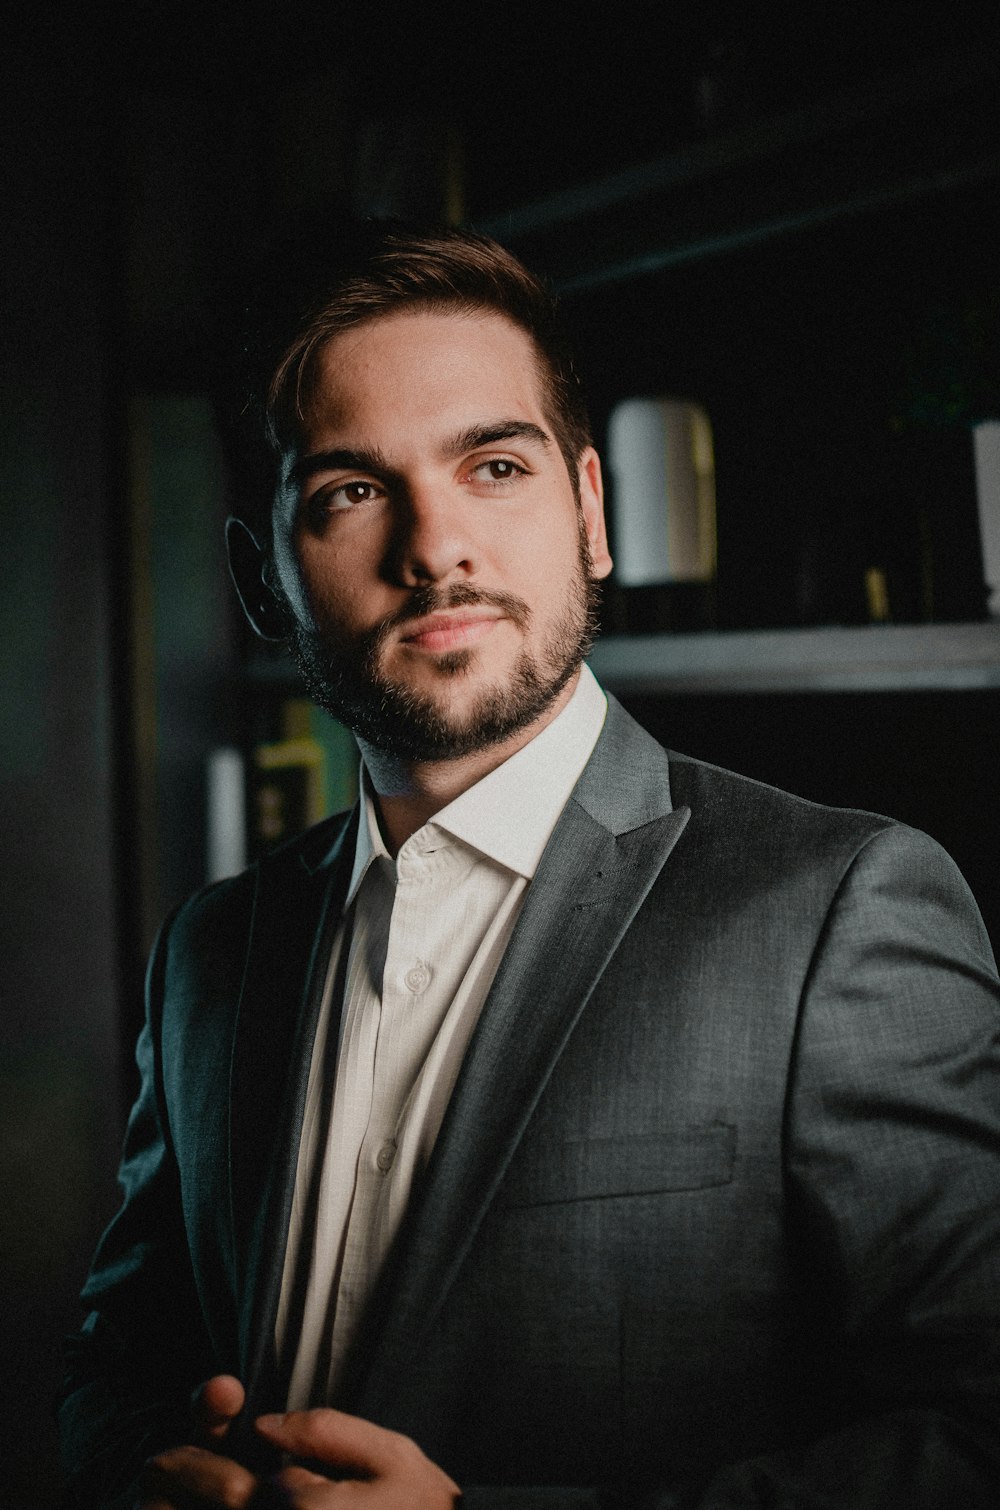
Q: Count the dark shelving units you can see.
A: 1